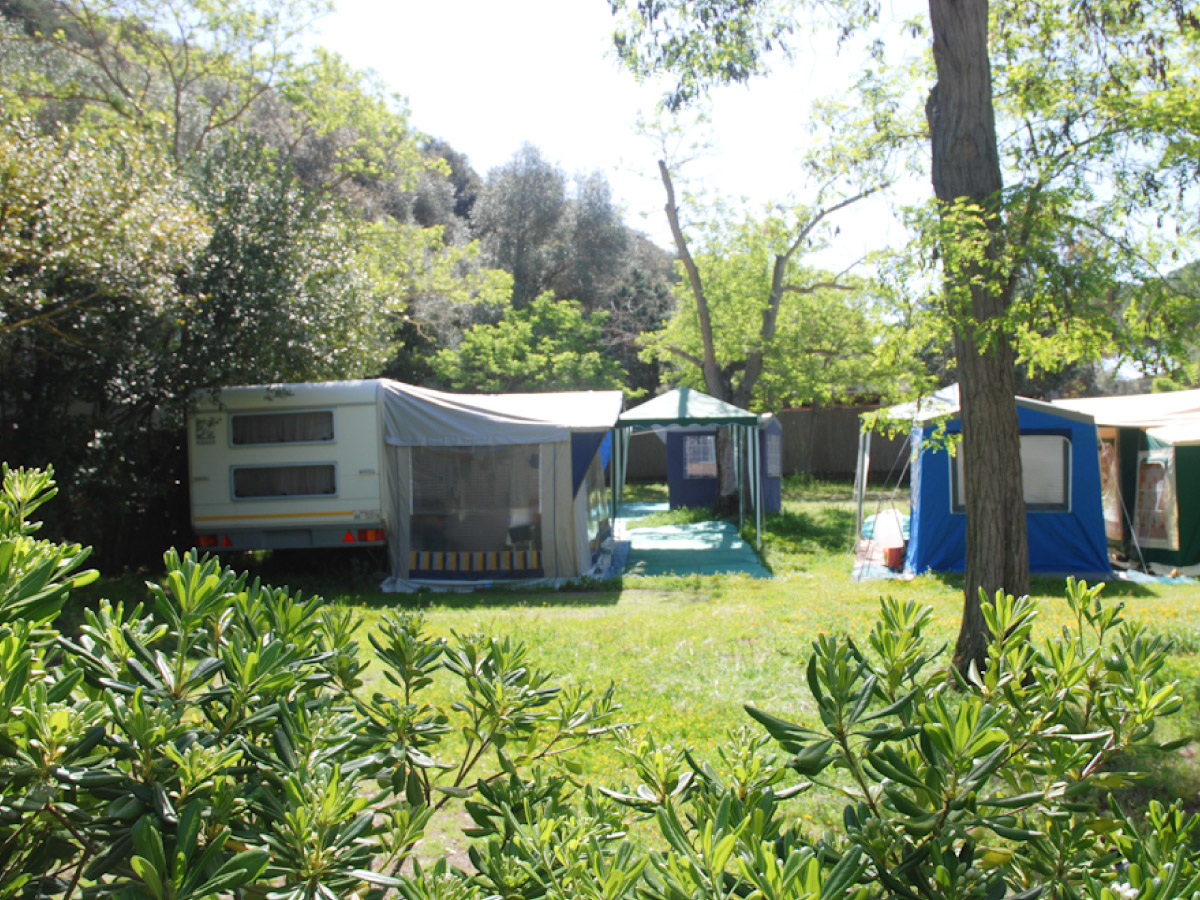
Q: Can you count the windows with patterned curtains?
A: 2